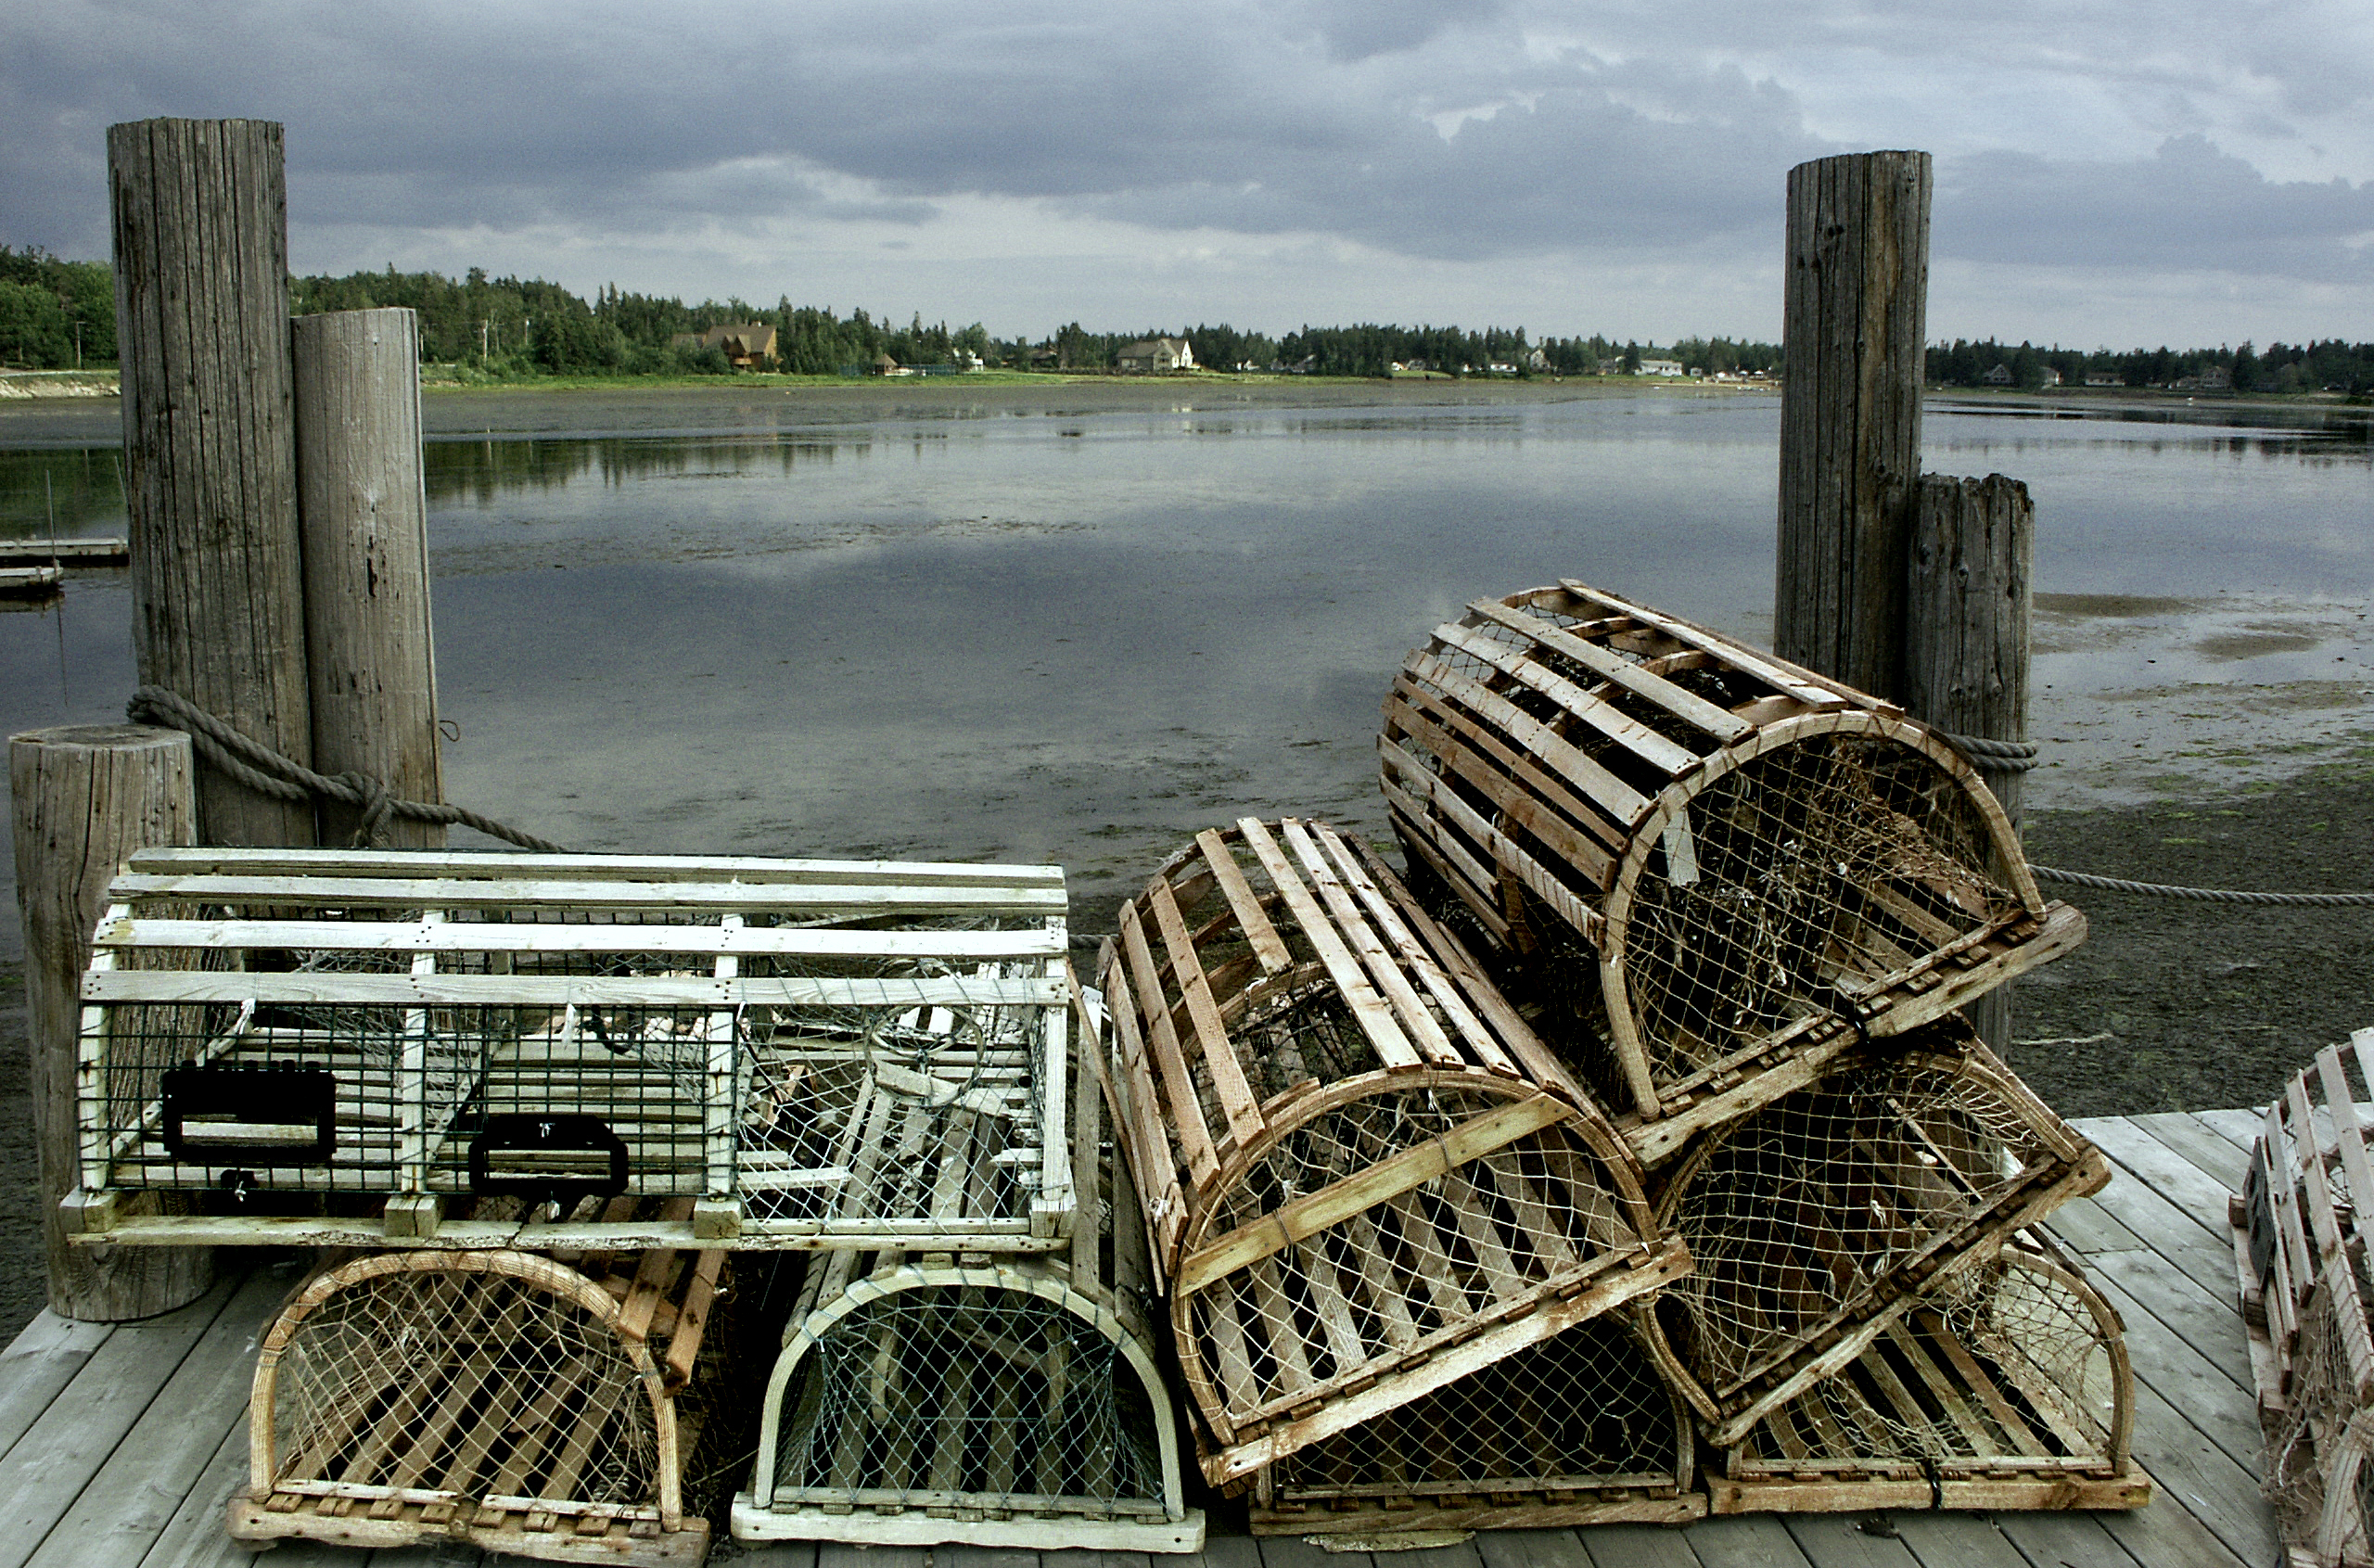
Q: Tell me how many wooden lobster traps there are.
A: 9